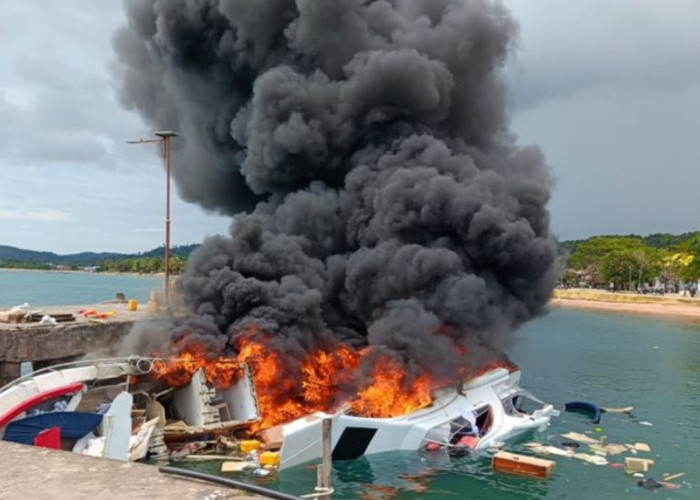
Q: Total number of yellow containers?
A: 3